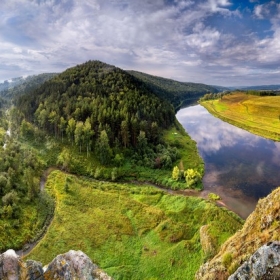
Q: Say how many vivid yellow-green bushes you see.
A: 2